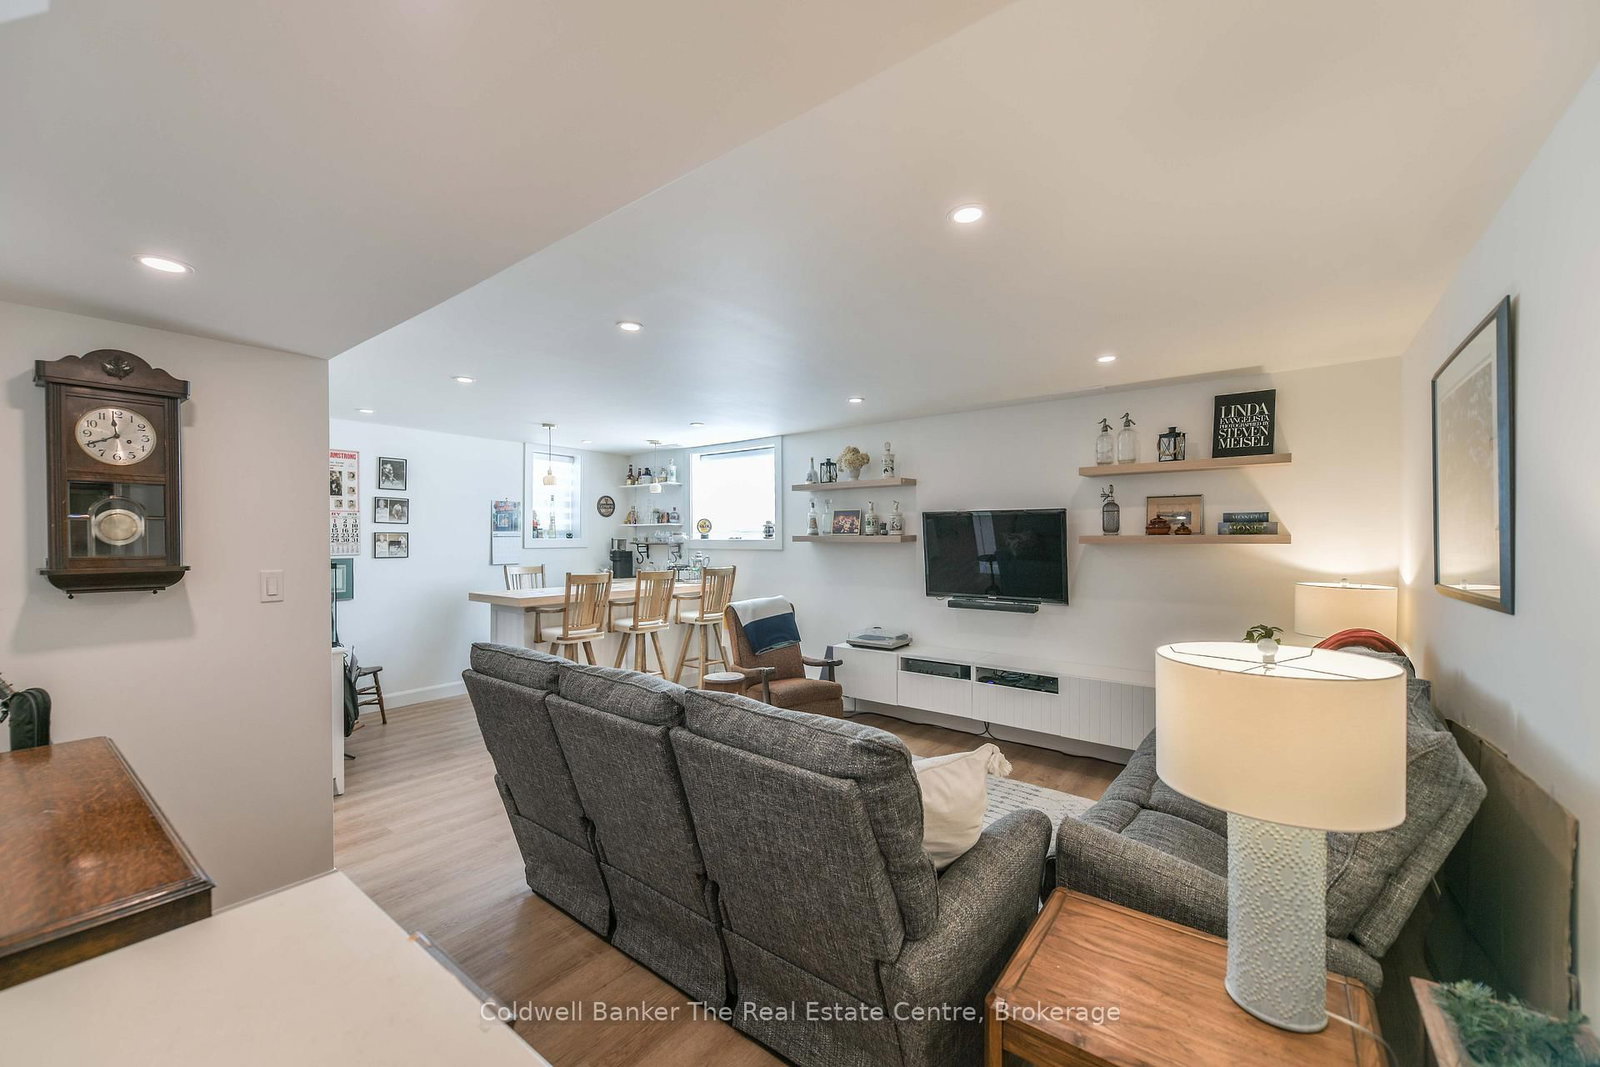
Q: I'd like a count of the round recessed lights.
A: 9